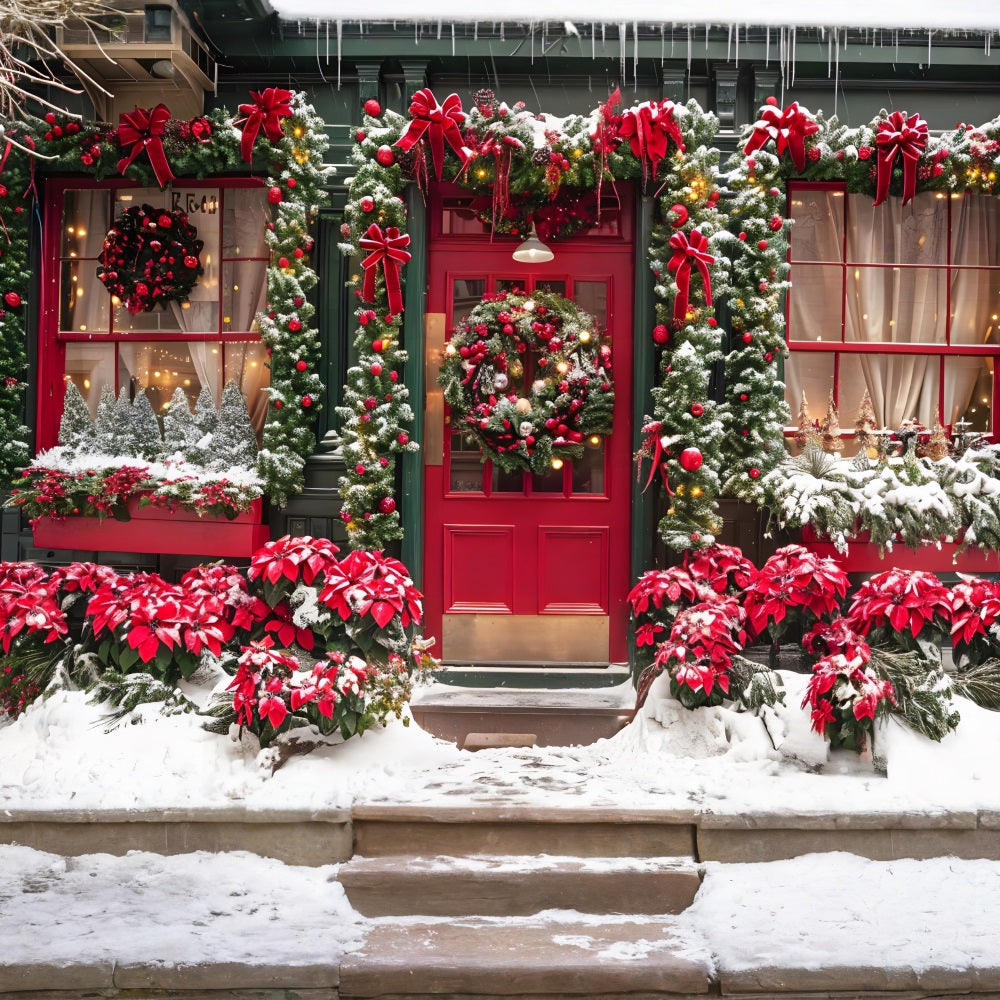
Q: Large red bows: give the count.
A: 8